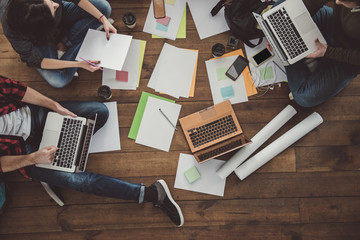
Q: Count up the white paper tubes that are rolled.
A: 2